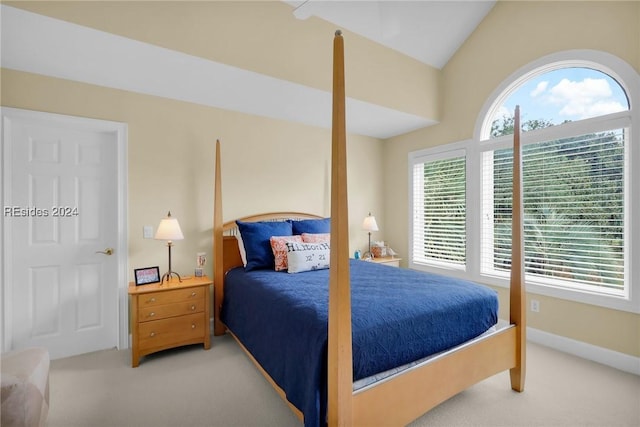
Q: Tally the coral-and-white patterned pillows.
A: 2